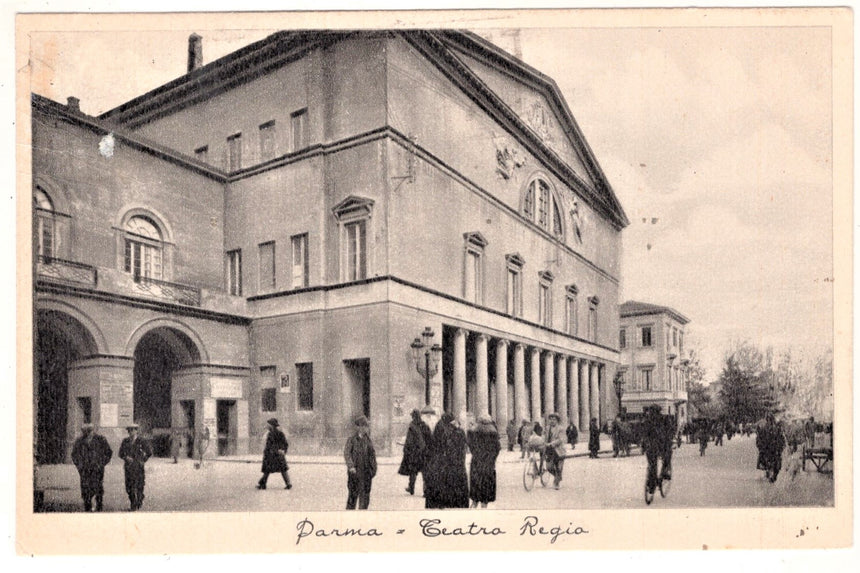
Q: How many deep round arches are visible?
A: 2